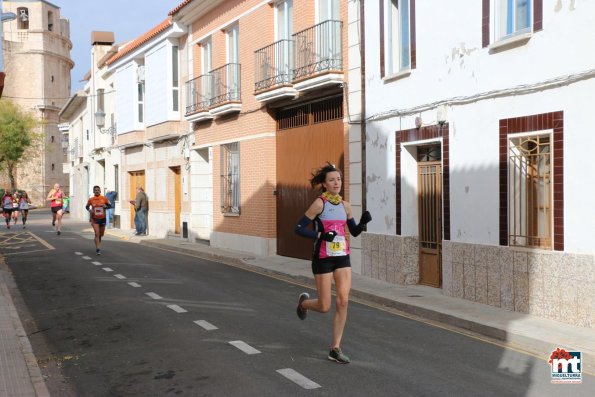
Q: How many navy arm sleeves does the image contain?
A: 2